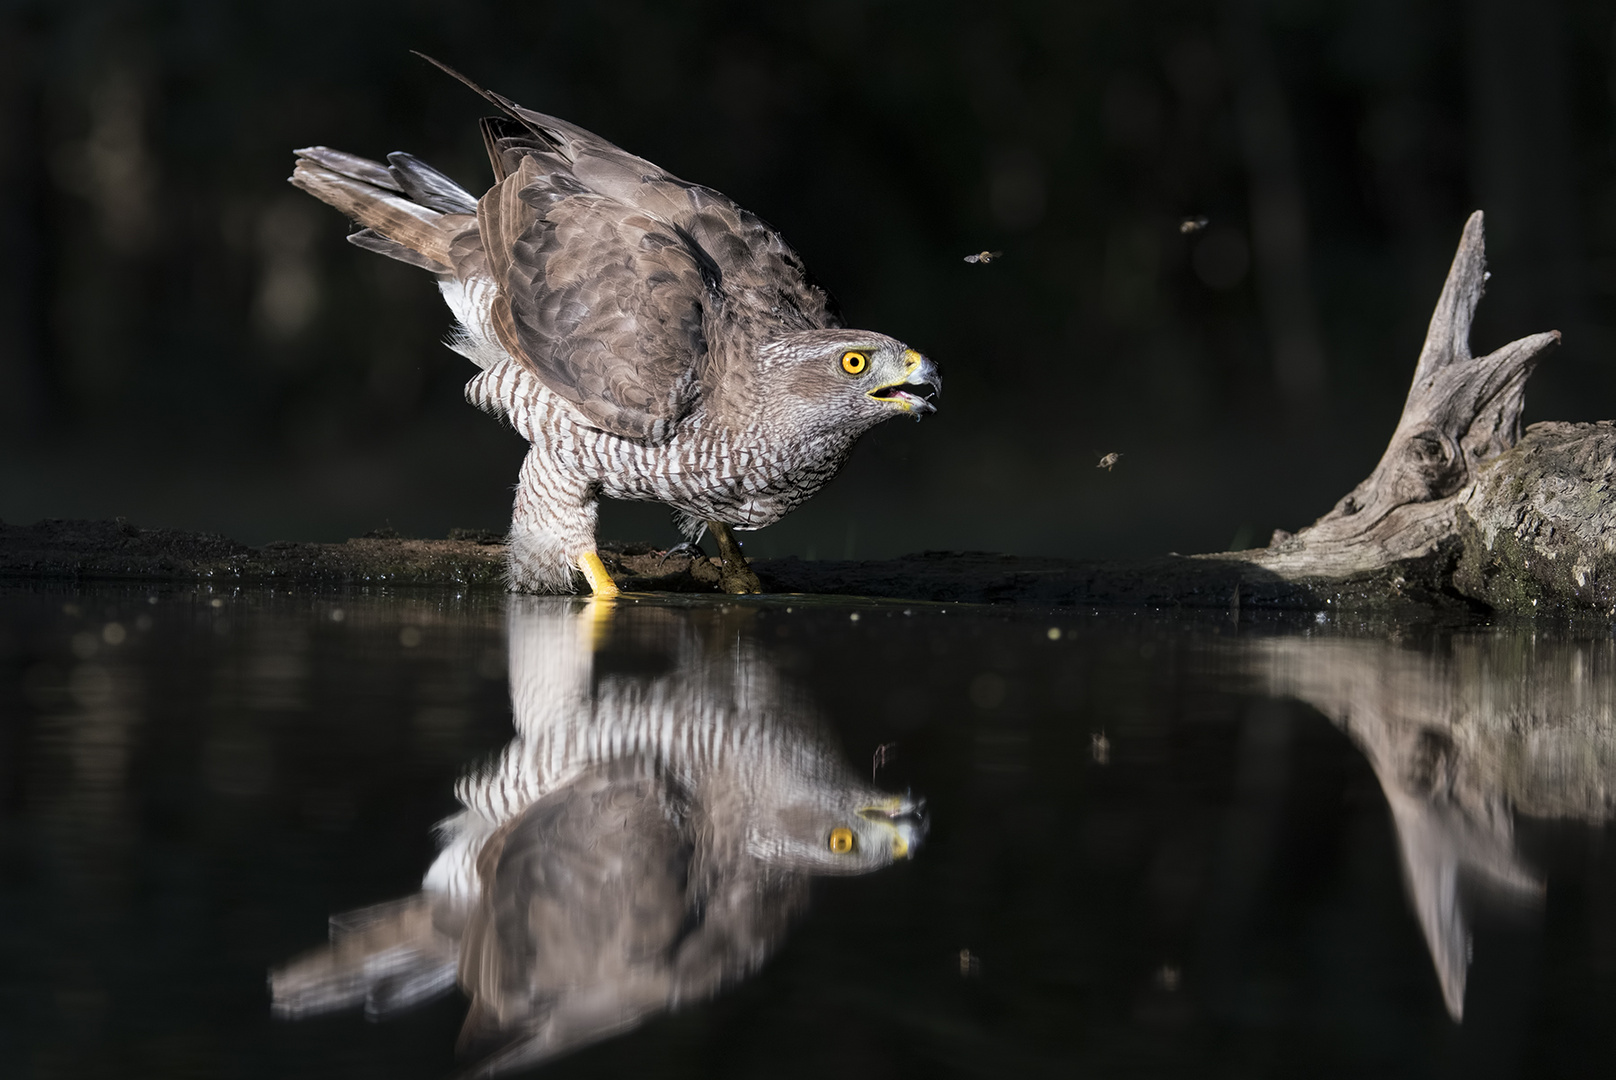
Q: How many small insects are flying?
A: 3